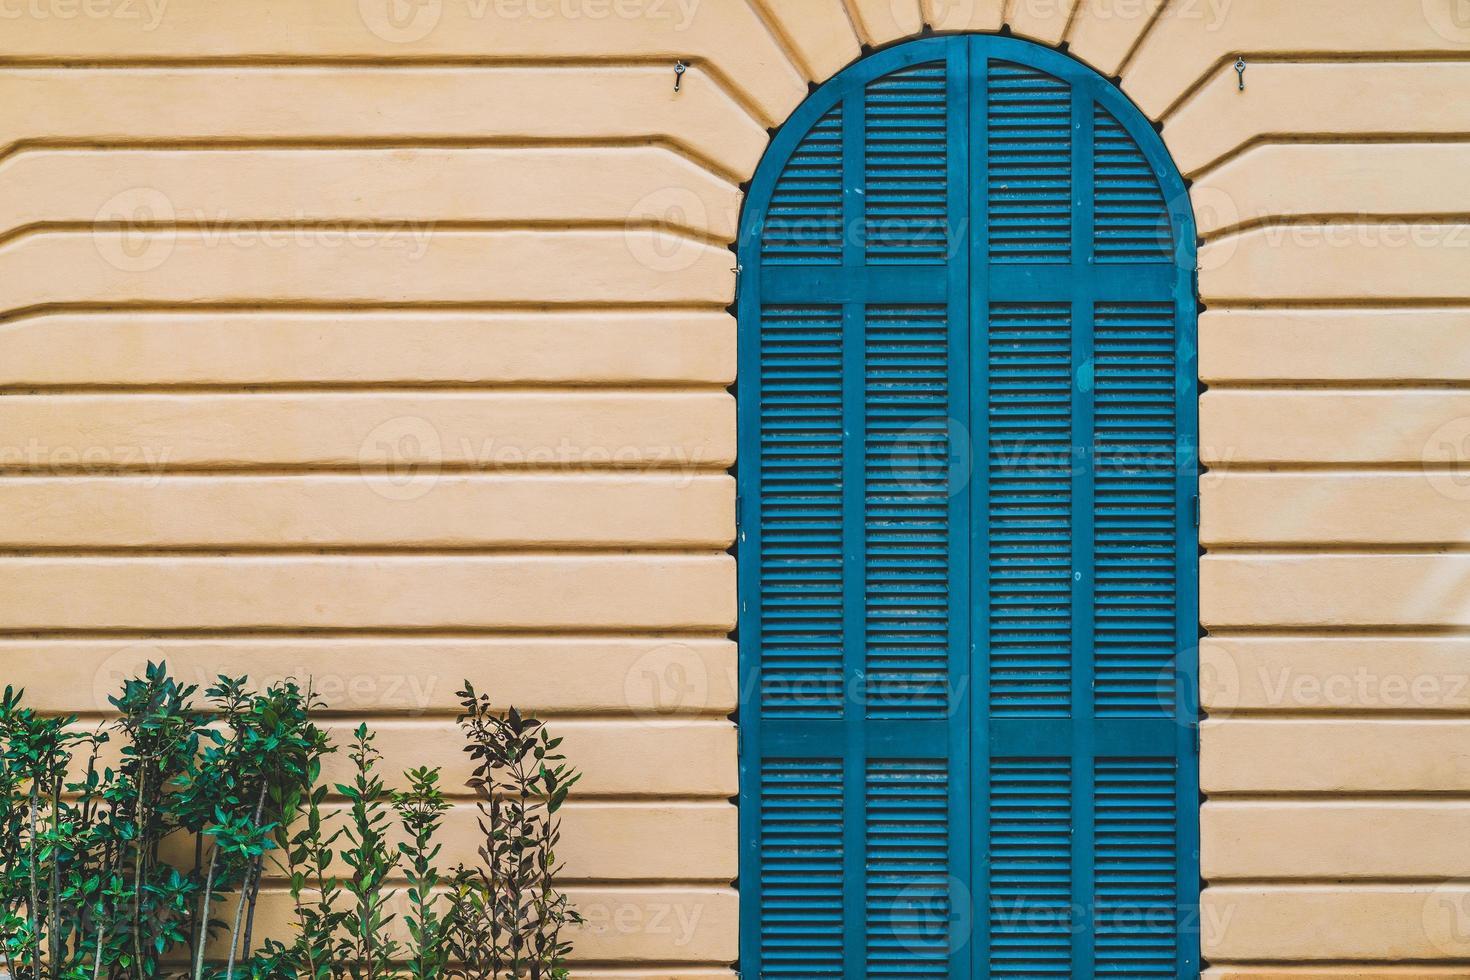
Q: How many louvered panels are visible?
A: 12